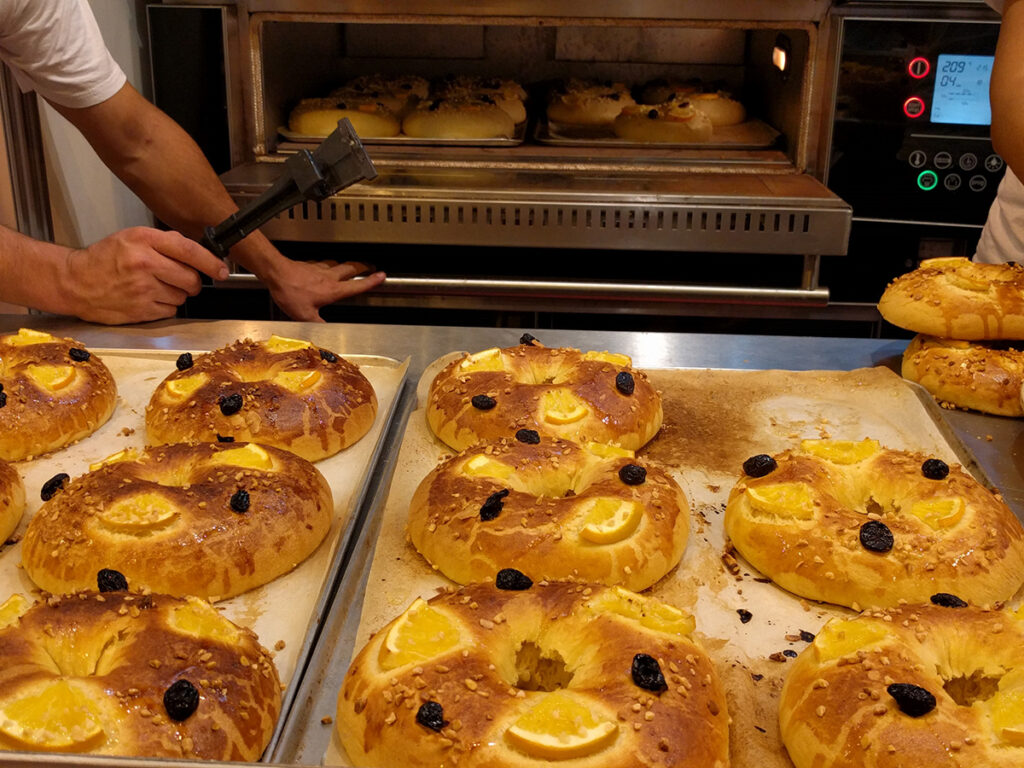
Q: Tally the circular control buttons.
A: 9